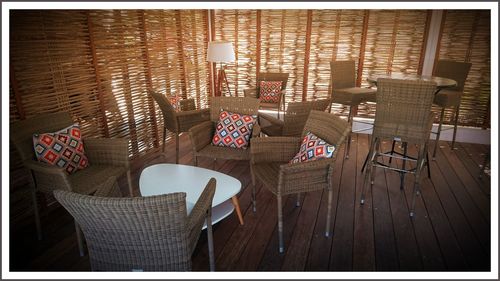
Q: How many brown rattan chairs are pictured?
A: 10